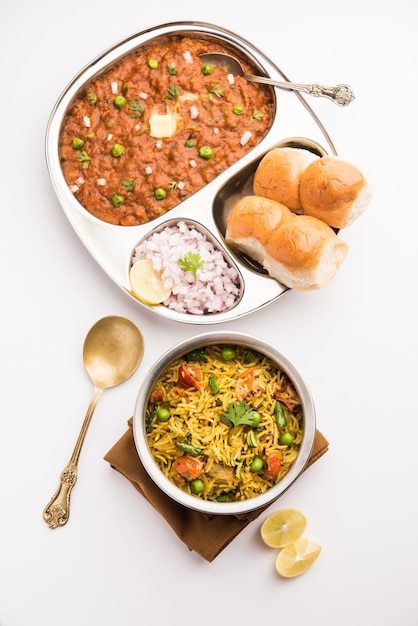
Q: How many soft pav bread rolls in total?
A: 4